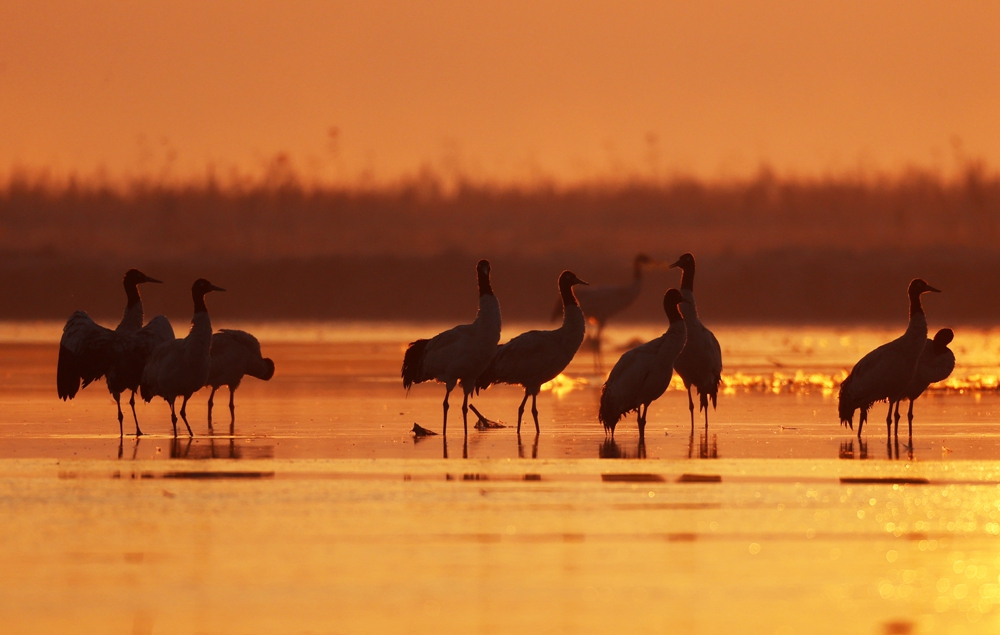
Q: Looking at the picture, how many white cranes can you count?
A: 10